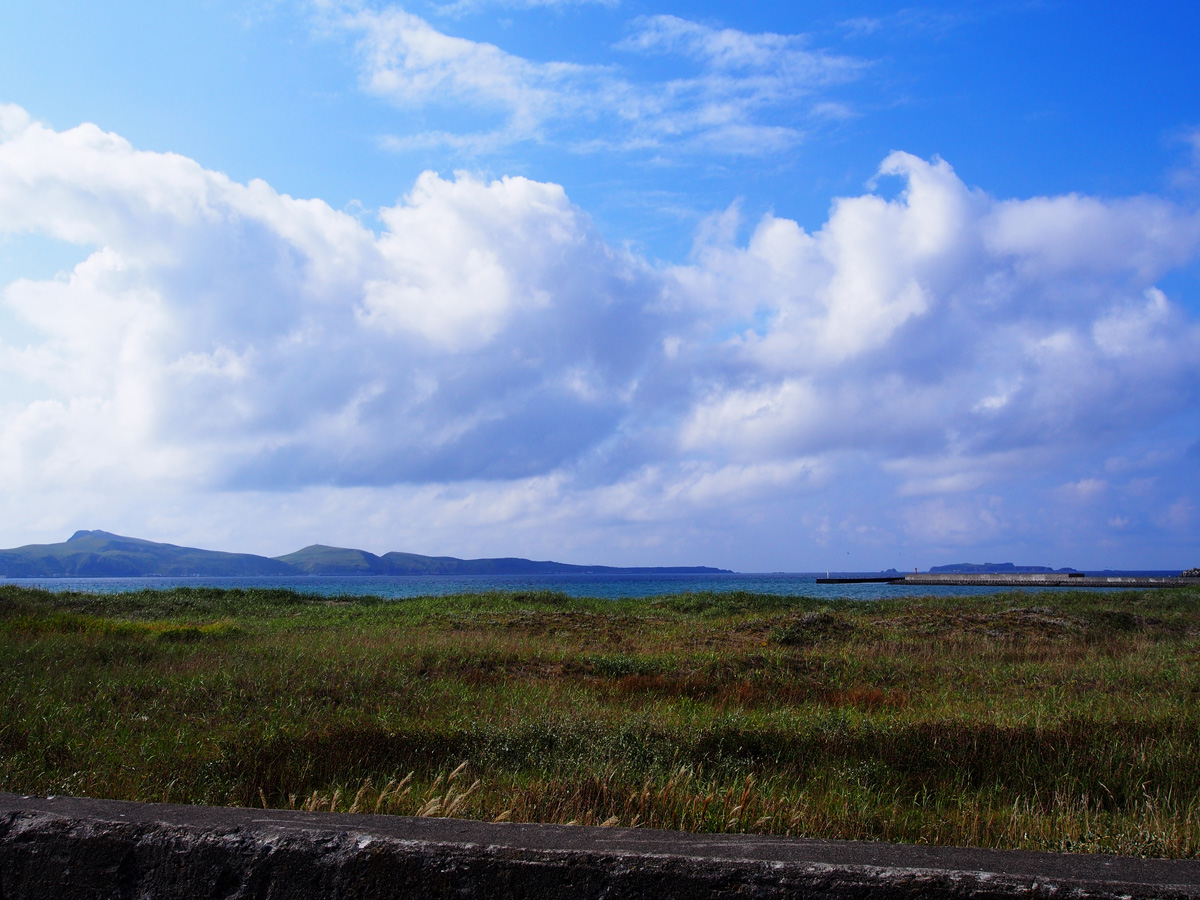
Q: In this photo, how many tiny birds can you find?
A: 2